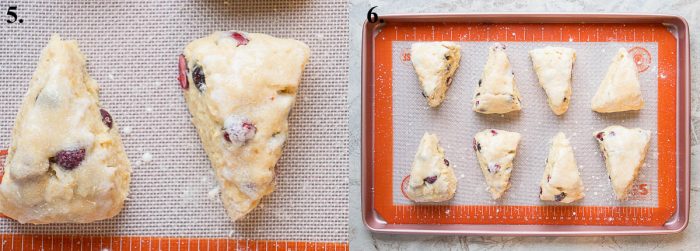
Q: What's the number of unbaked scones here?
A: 10